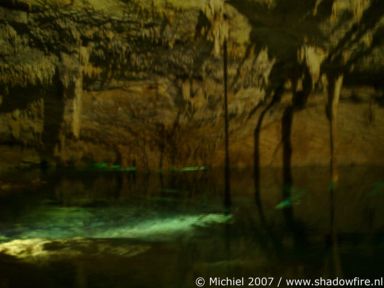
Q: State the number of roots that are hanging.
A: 4